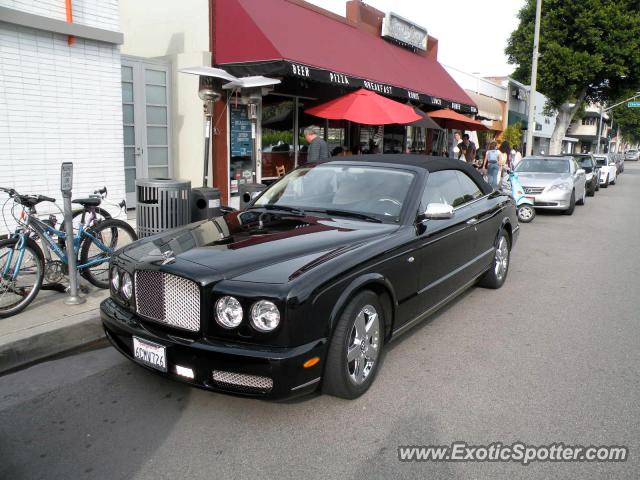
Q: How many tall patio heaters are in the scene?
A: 2